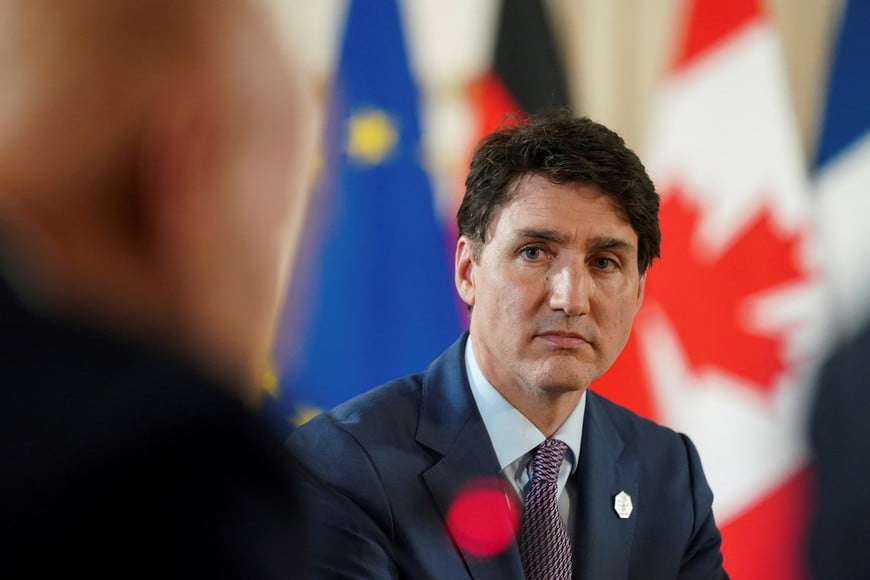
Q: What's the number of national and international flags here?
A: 4